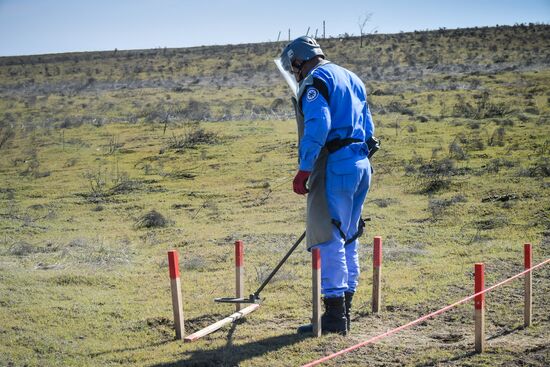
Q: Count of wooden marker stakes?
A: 6